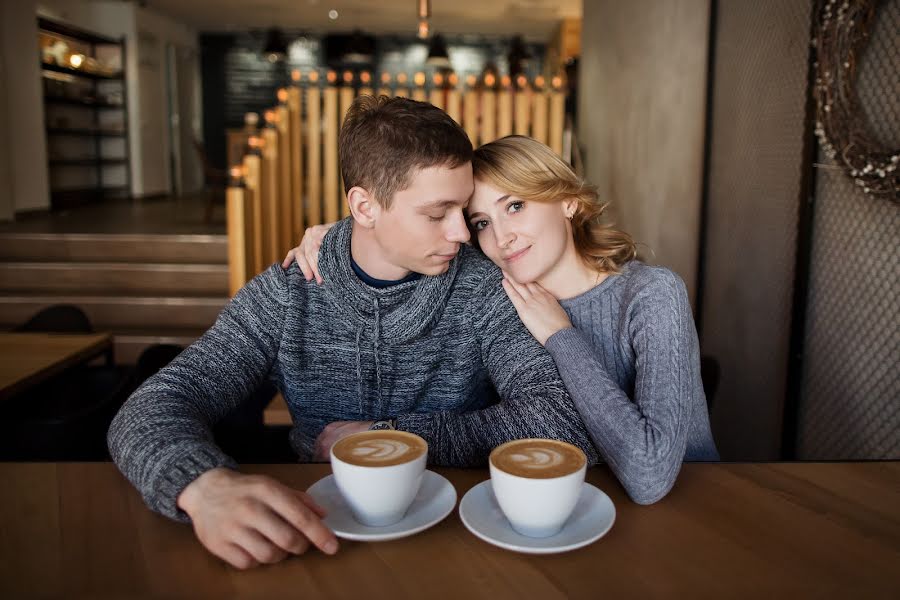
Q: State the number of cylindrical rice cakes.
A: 0